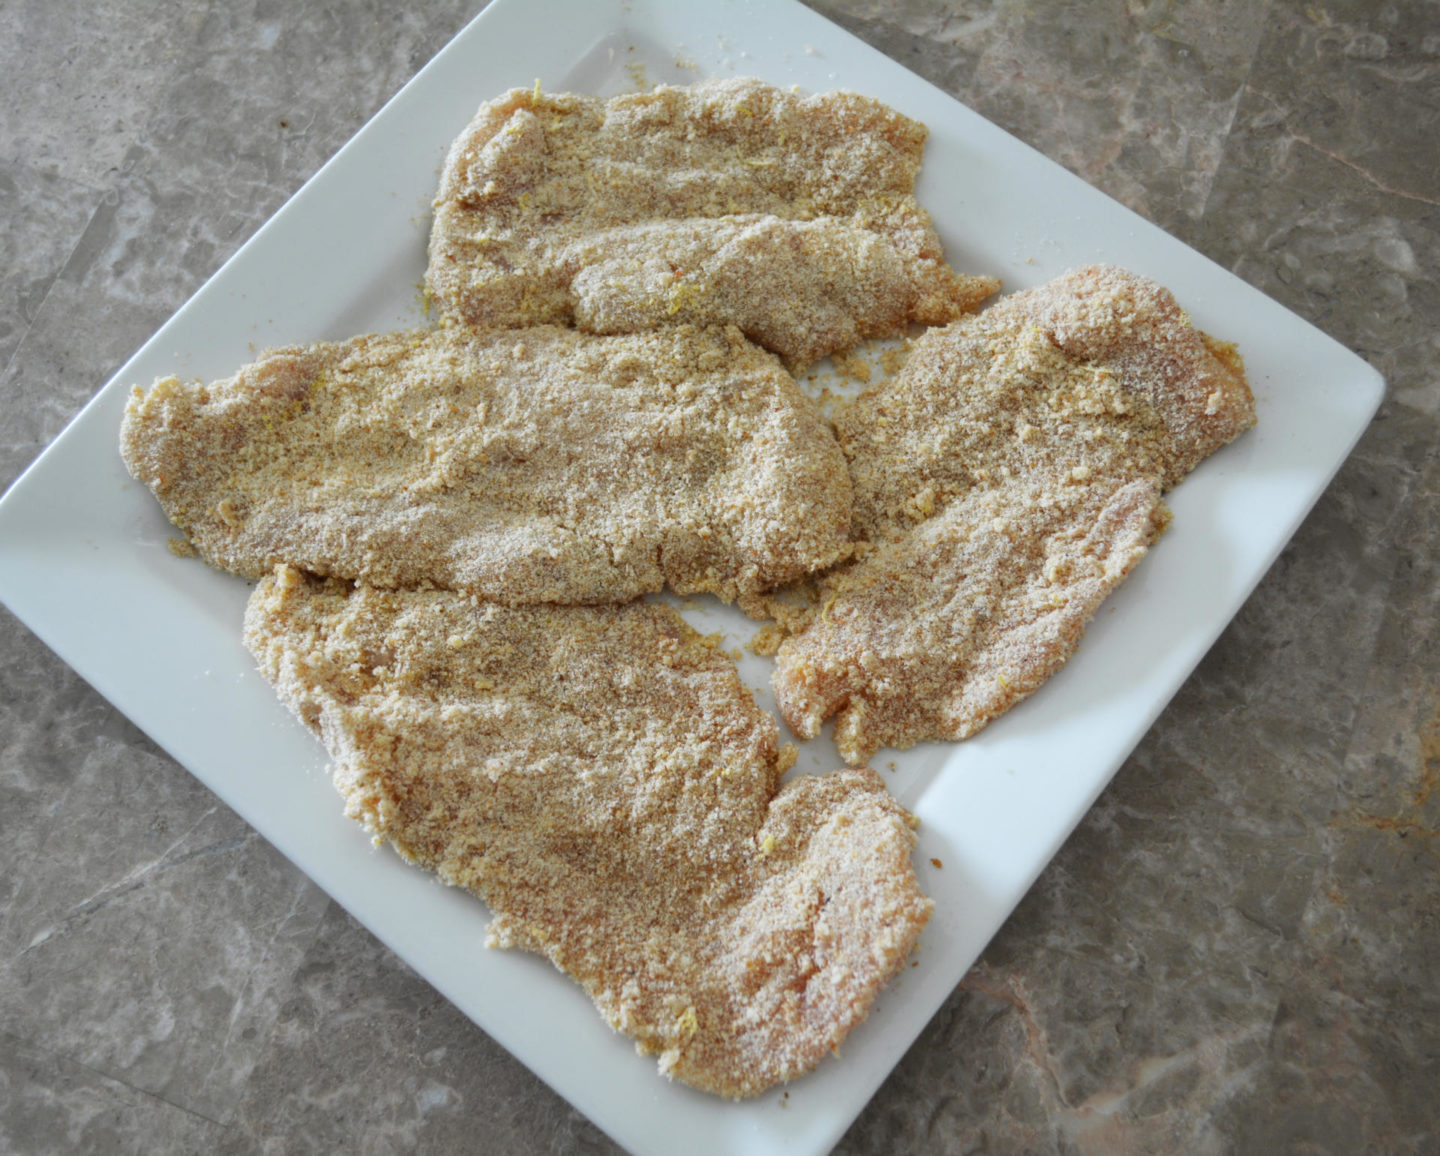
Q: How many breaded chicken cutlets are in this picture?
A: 4